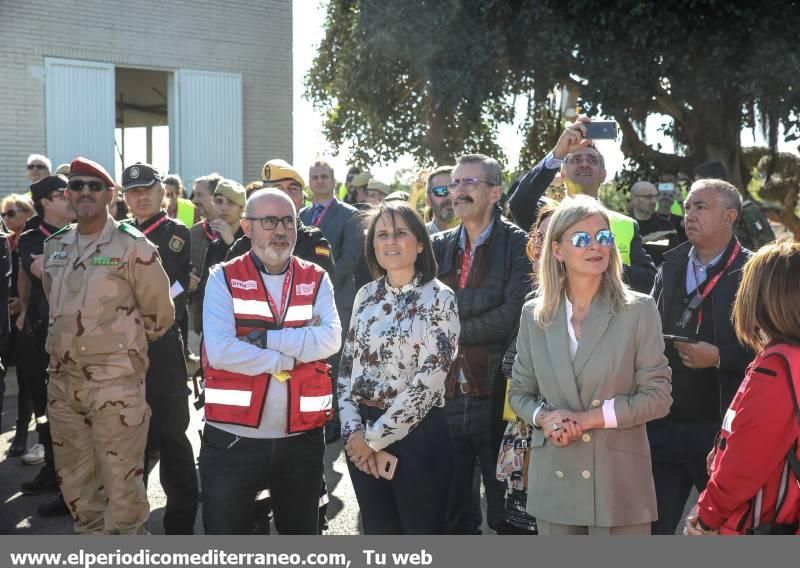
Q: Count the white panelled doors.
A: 2